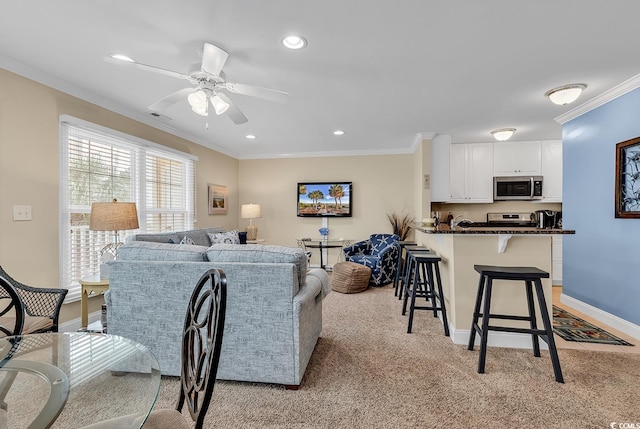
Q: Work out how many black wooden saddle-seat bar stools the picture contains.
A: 4